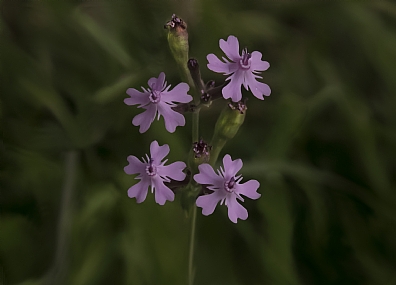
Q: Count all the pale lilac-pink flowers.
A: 4